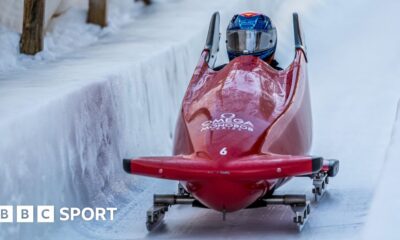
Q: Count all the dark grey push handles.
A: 2